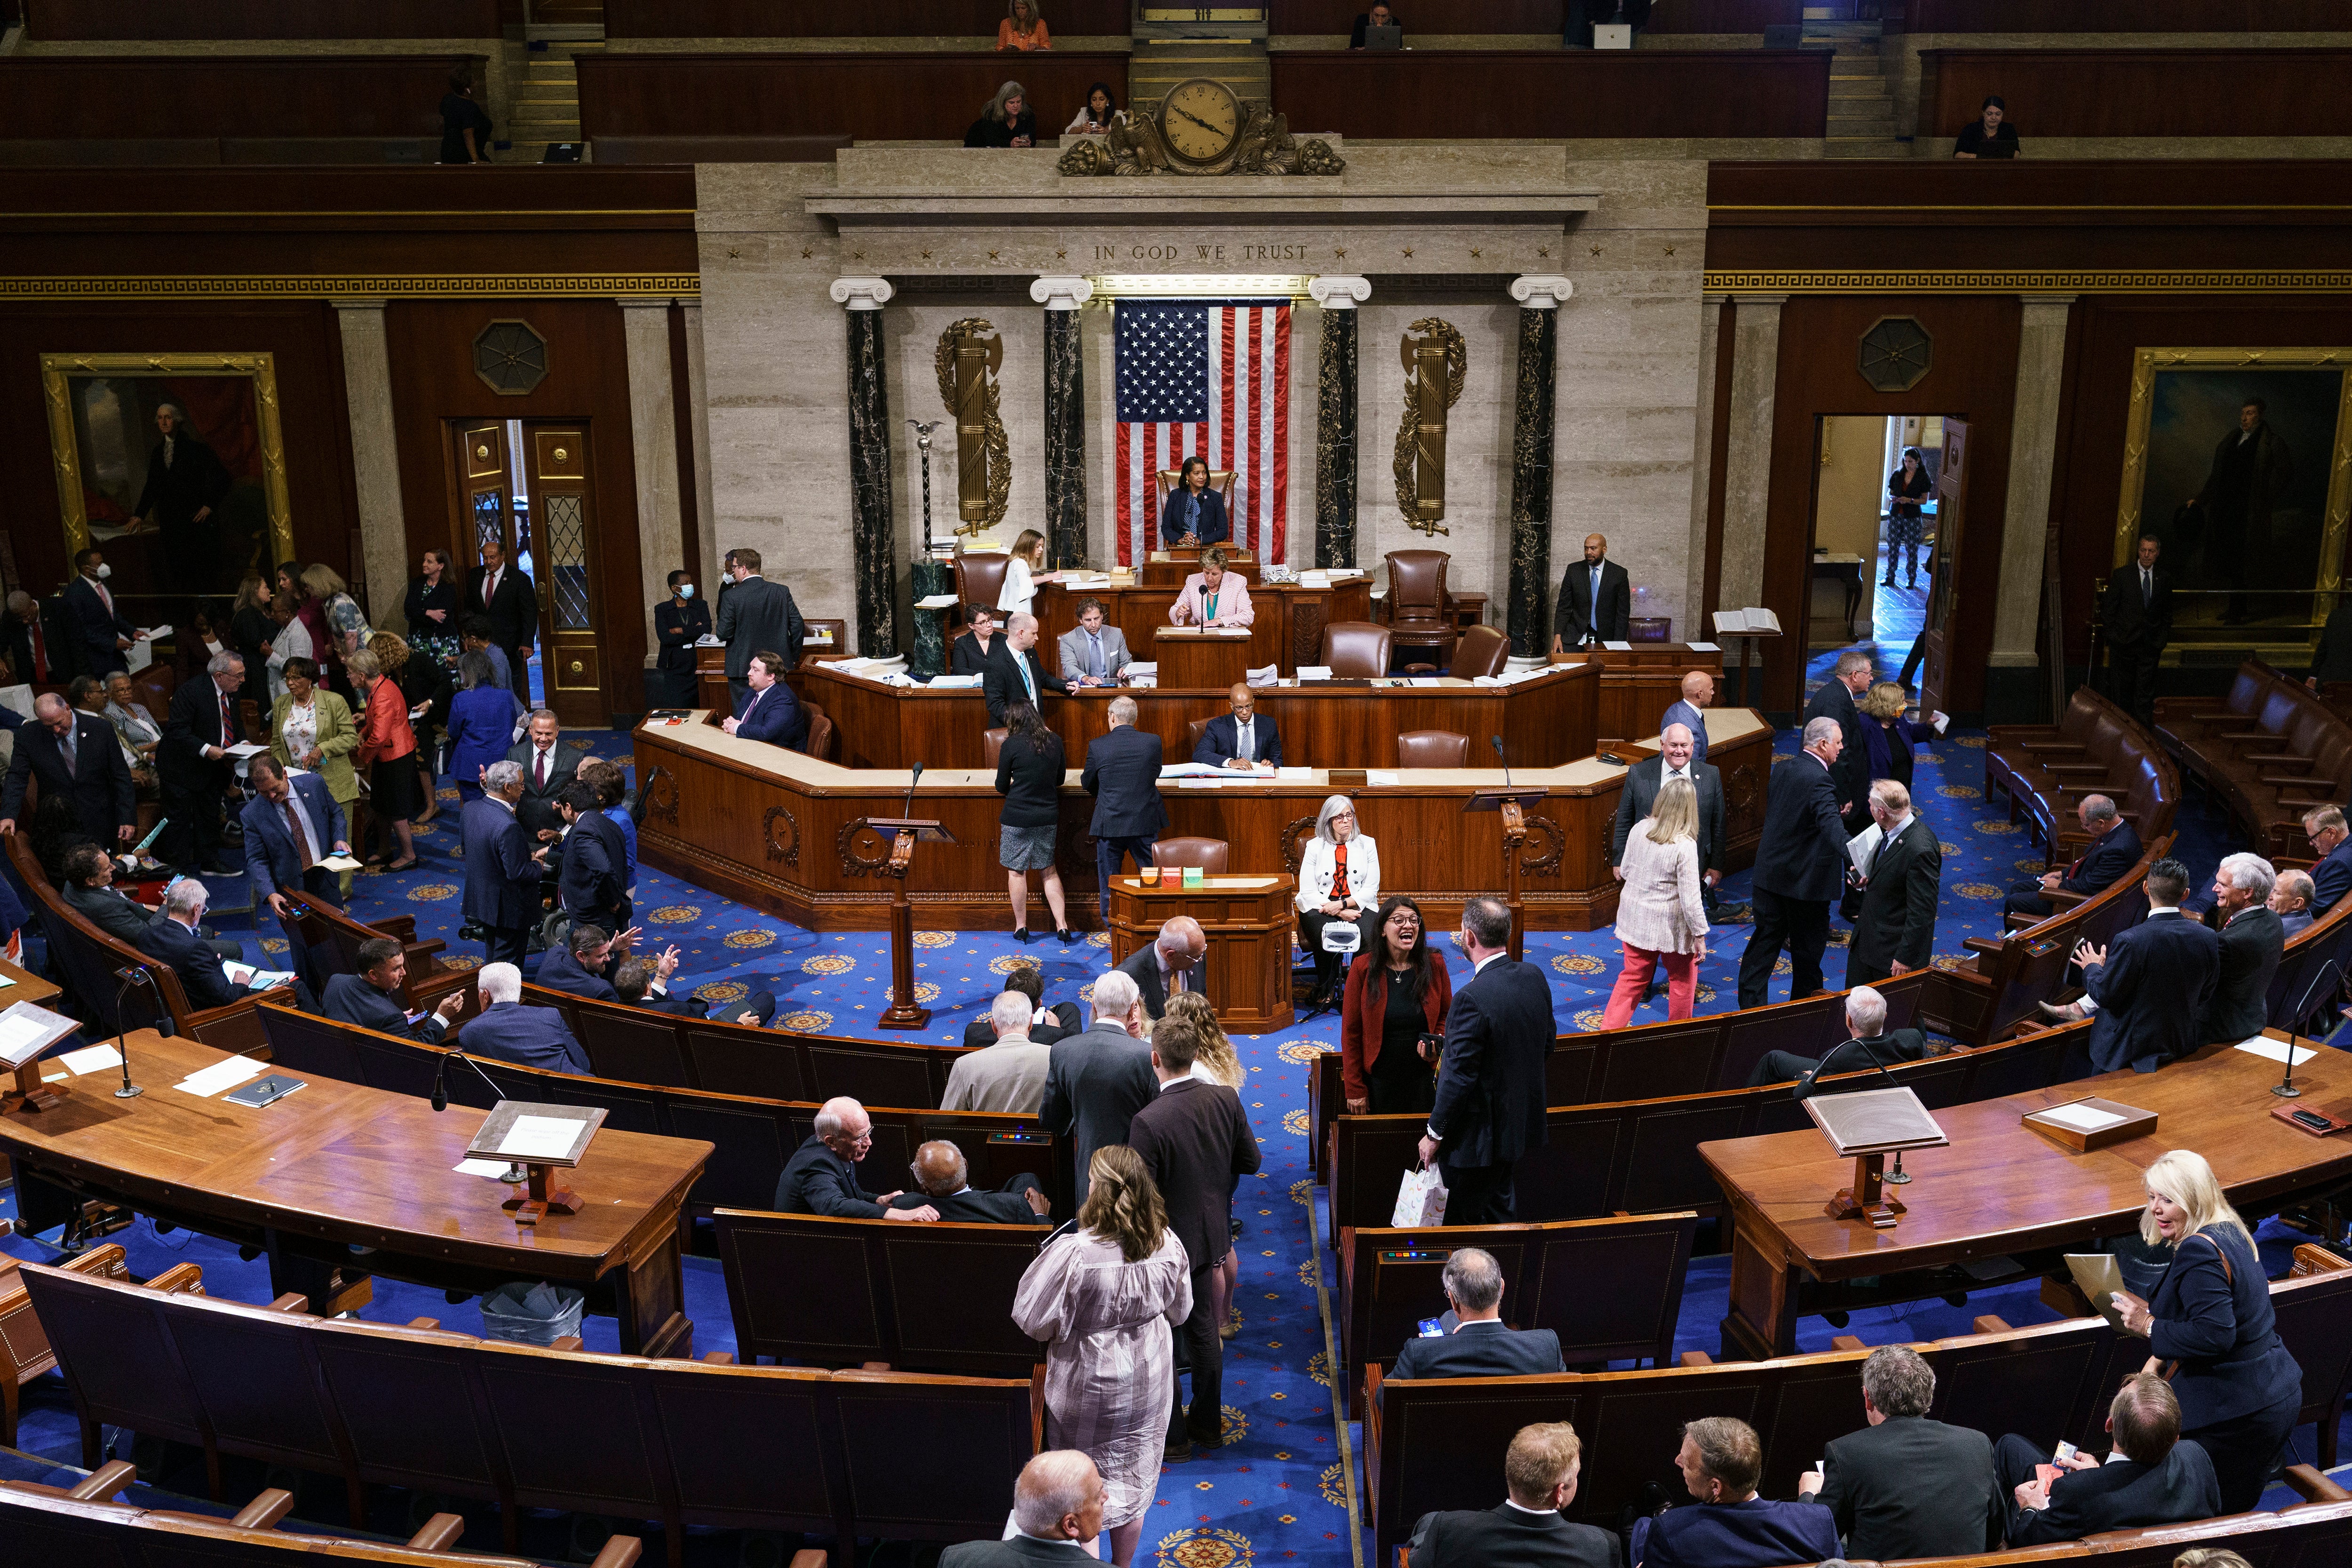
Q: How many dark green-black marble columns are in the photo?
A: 4